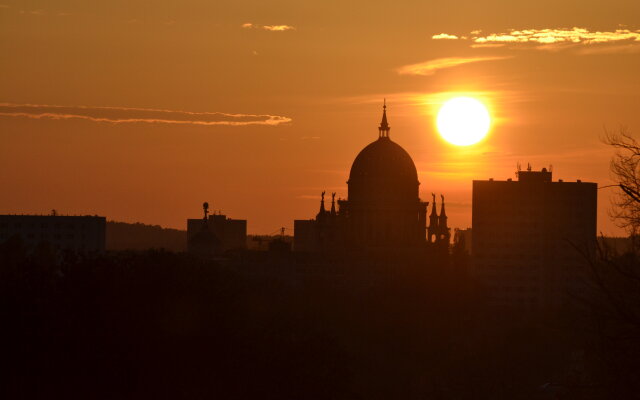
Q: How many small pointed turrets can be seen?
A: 4